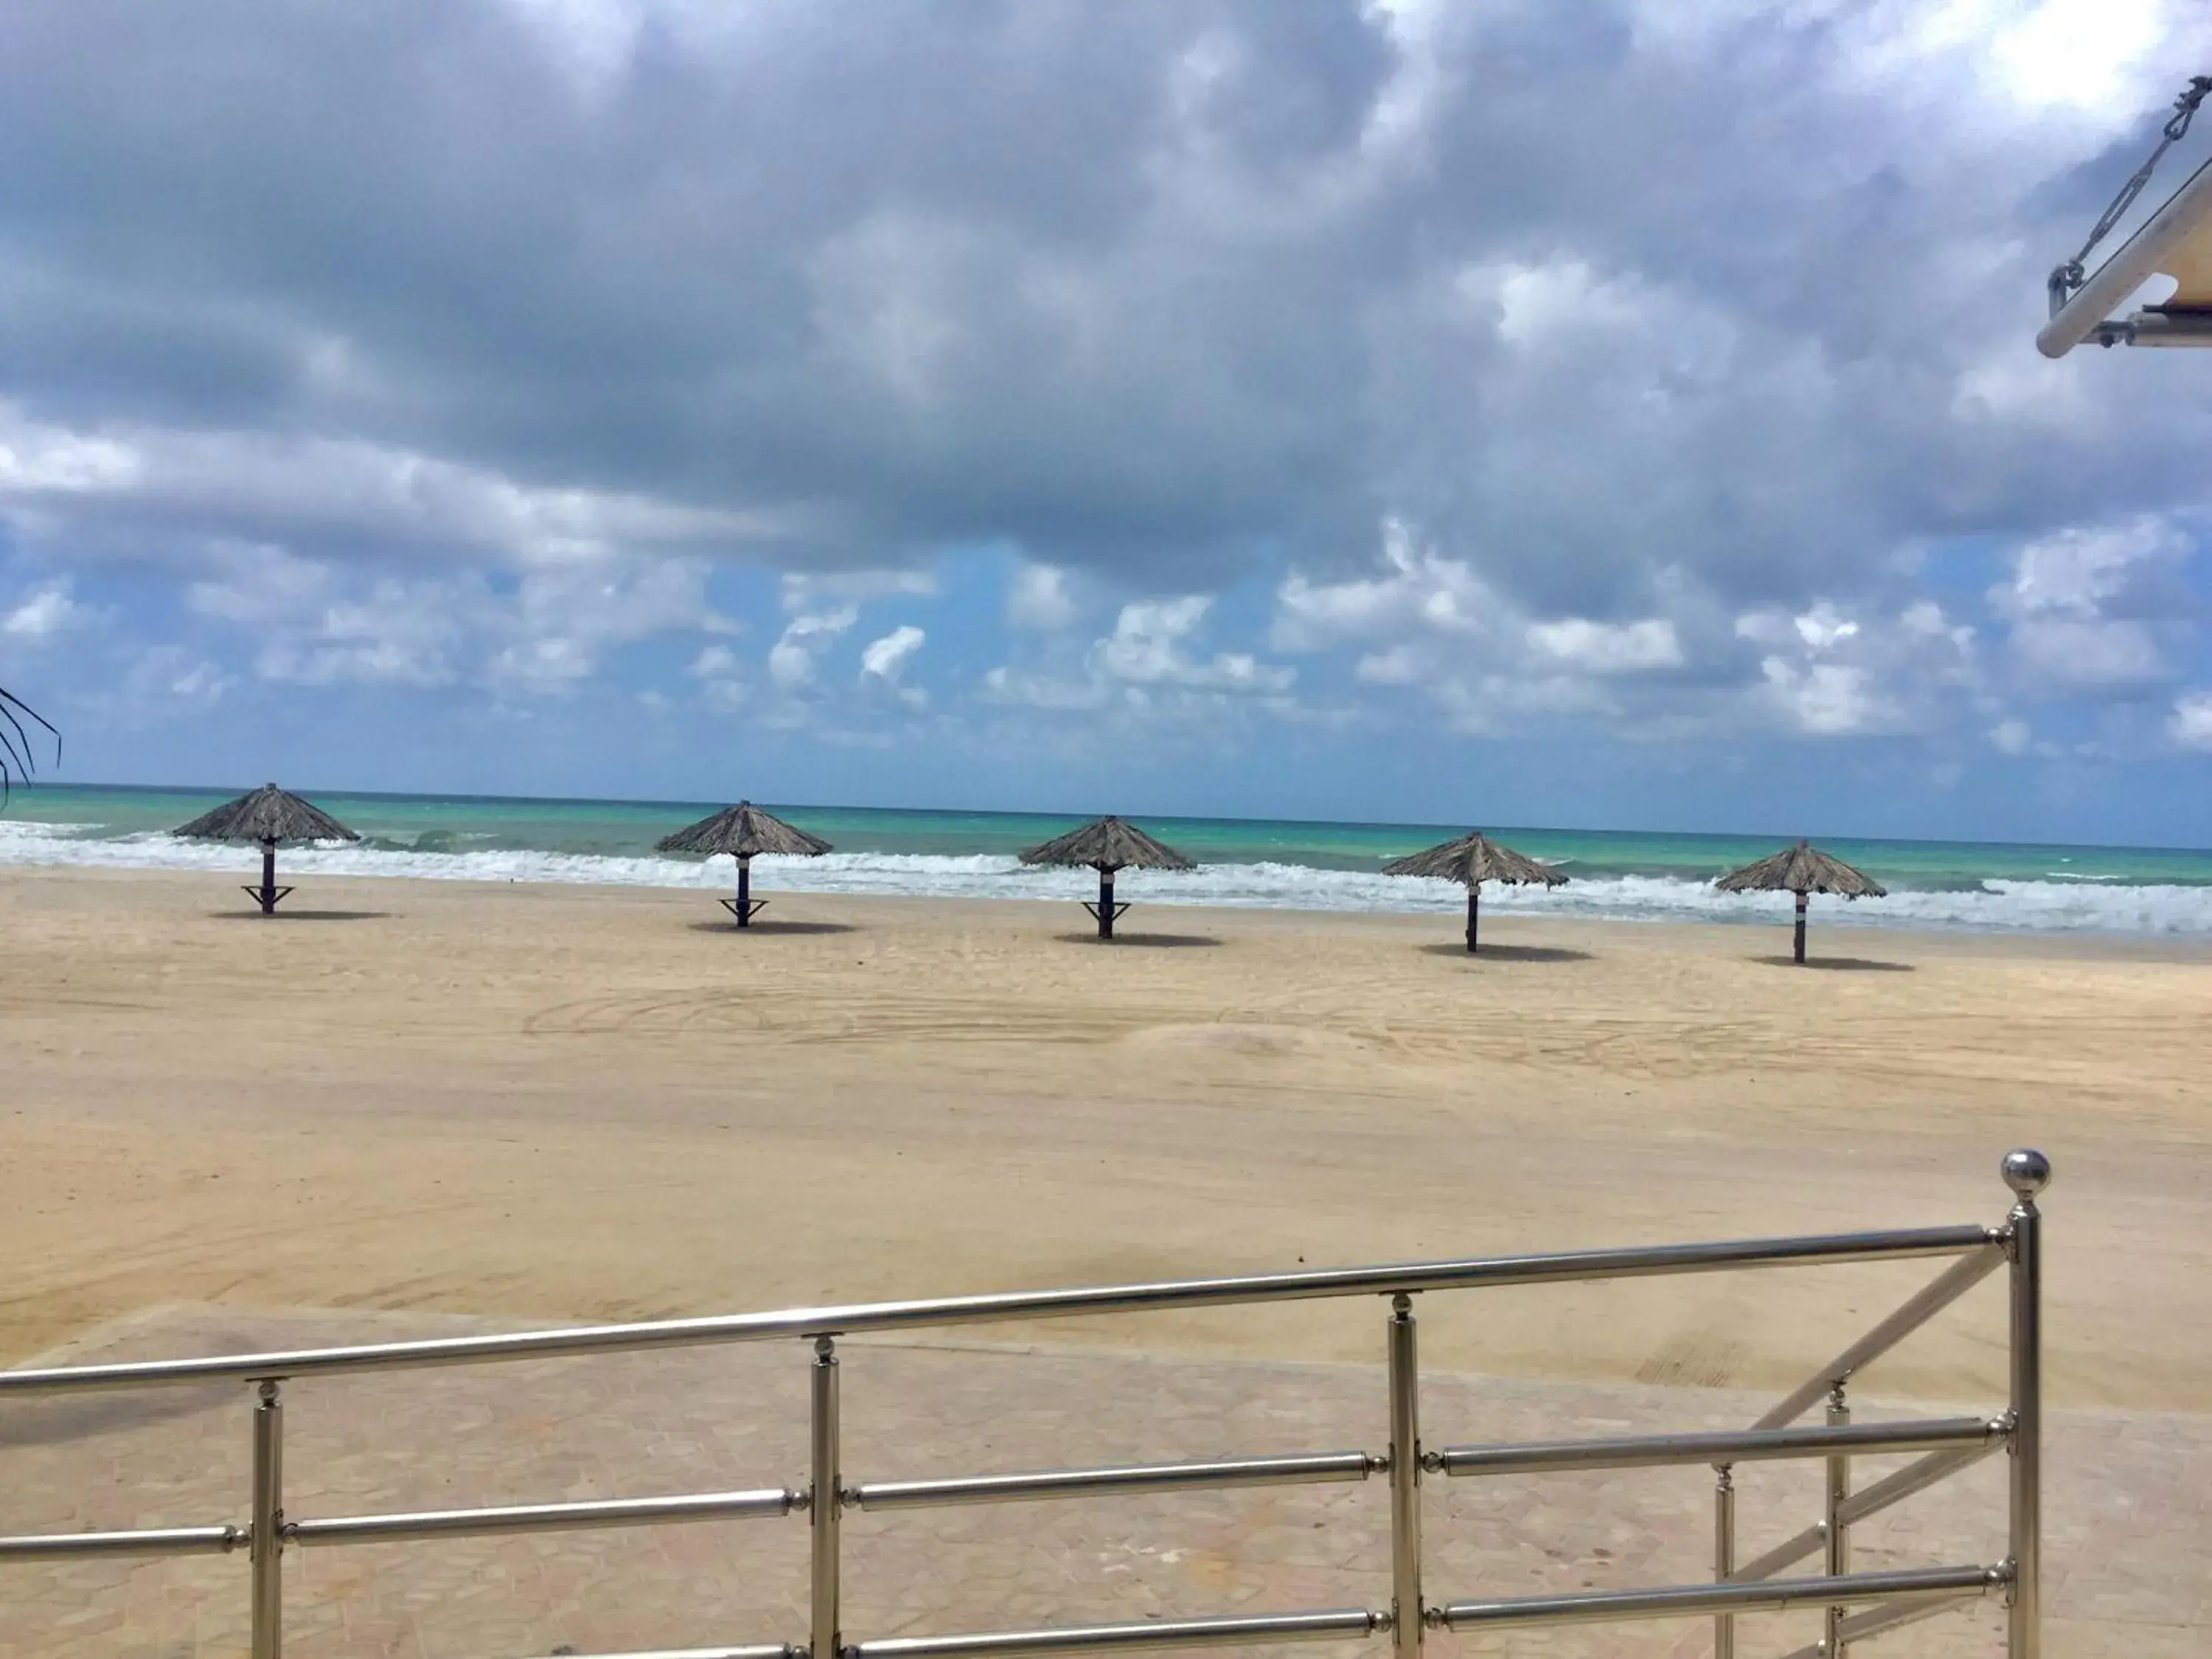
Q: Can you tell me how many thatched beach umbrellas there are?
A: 5